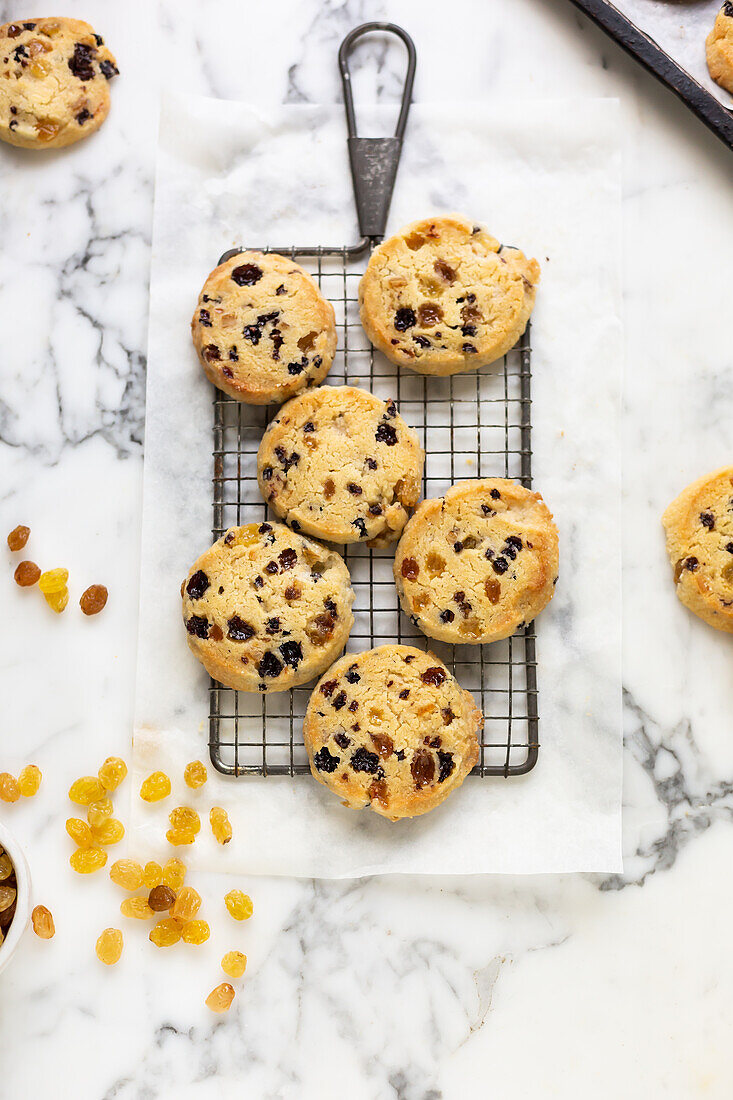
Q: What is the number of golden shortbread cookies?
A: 9